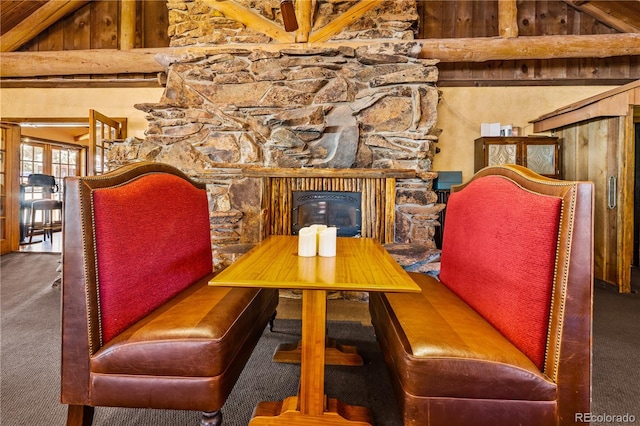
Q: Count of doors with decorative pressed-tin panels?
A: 2